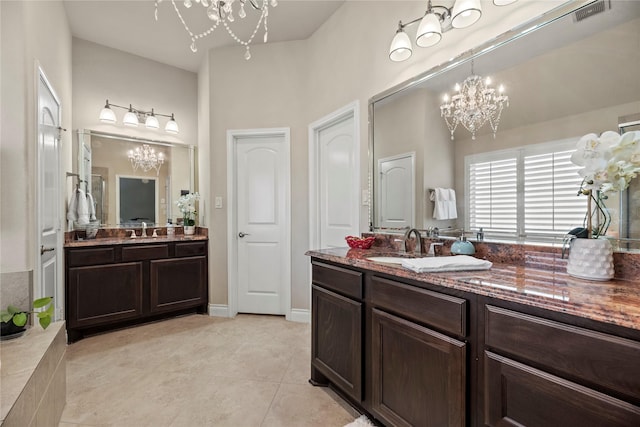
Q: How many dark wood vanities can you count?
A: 2